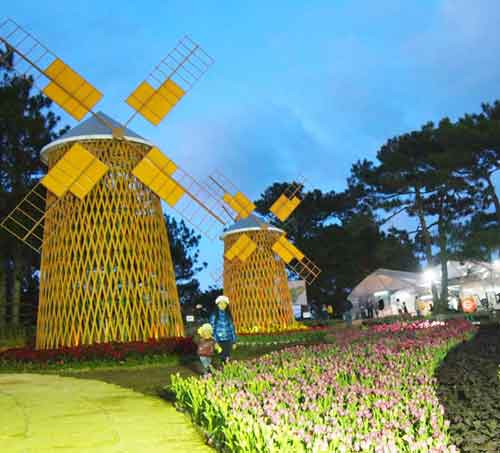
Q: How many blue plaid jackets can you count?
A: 1